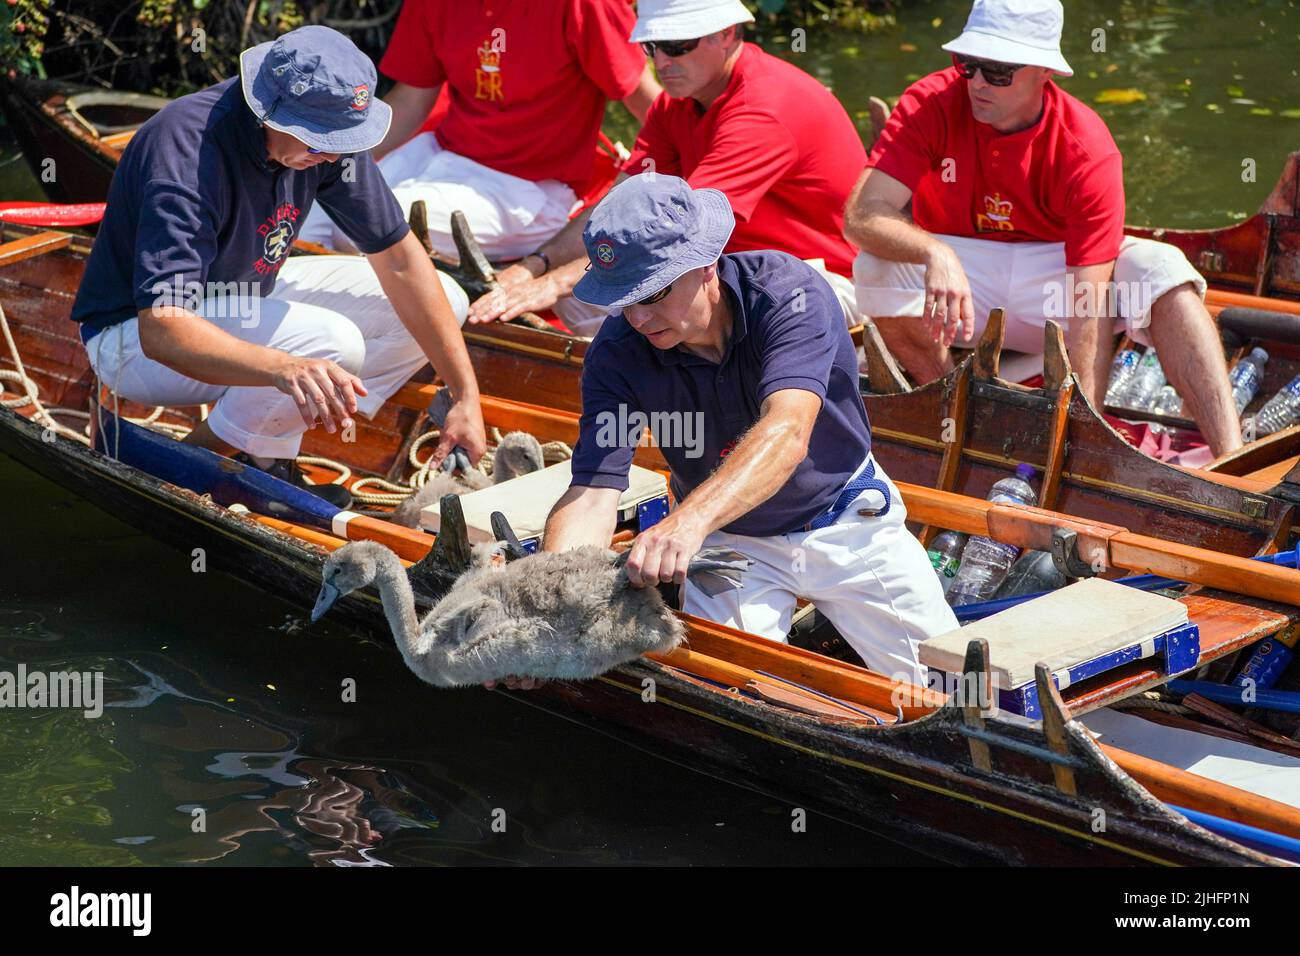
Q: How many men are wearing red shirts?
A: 3